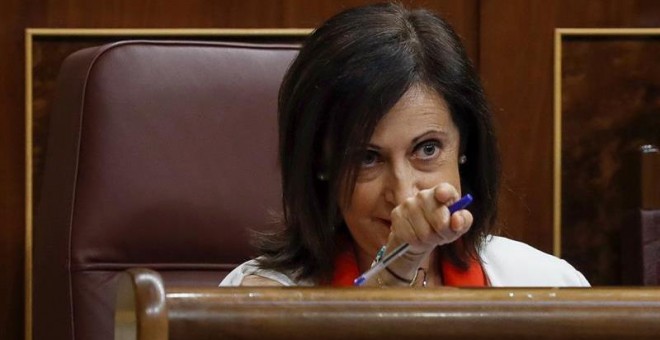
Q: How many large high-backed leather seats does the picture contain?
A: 1